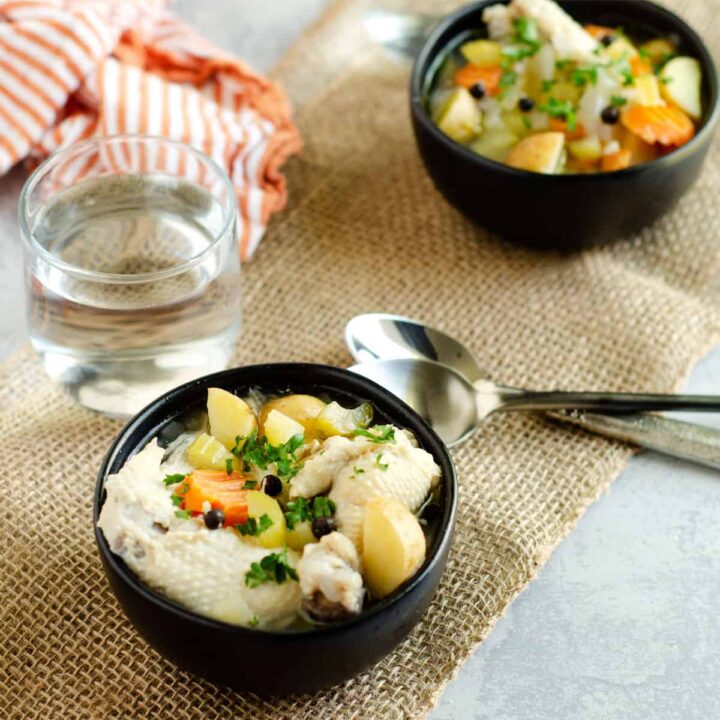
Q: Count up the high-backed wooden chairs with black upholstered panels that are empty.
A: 0